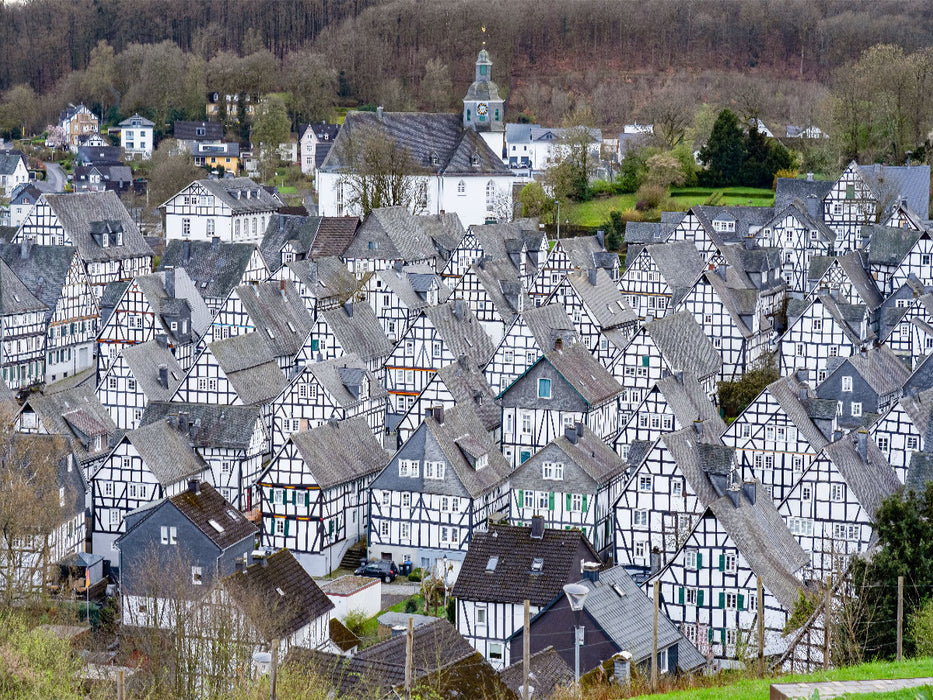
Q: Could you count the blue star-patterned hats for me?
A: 0